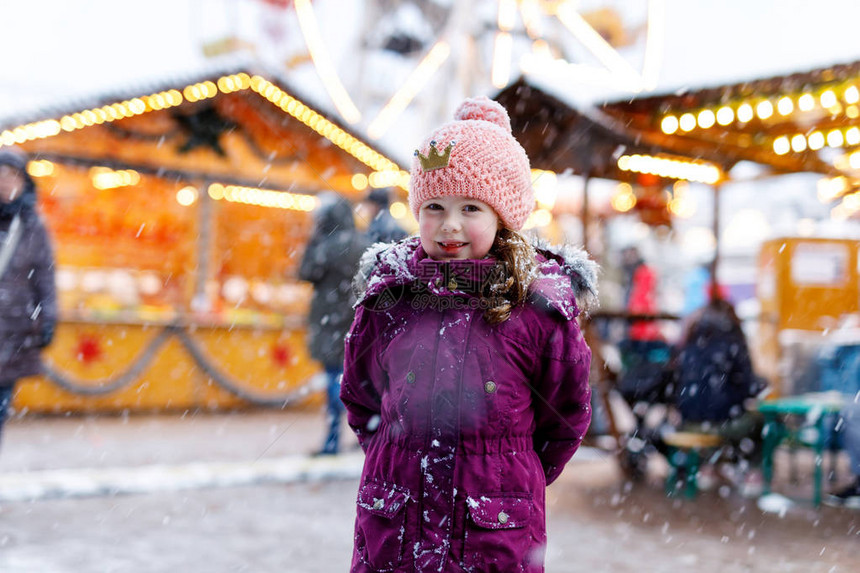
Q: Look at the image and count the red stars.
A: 2